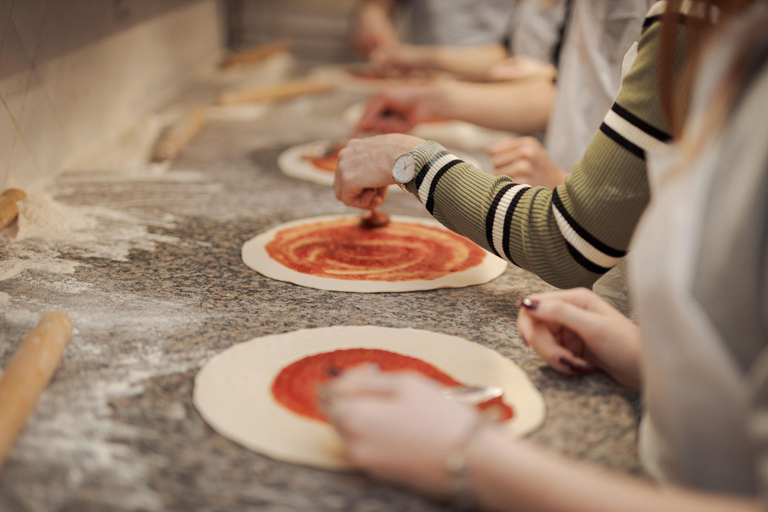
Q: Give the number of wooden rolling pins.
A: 5